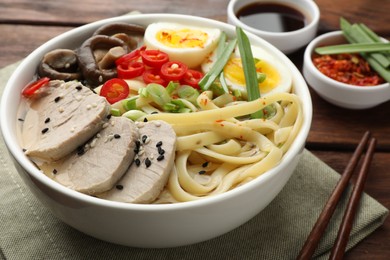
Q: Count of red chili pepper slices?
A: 8